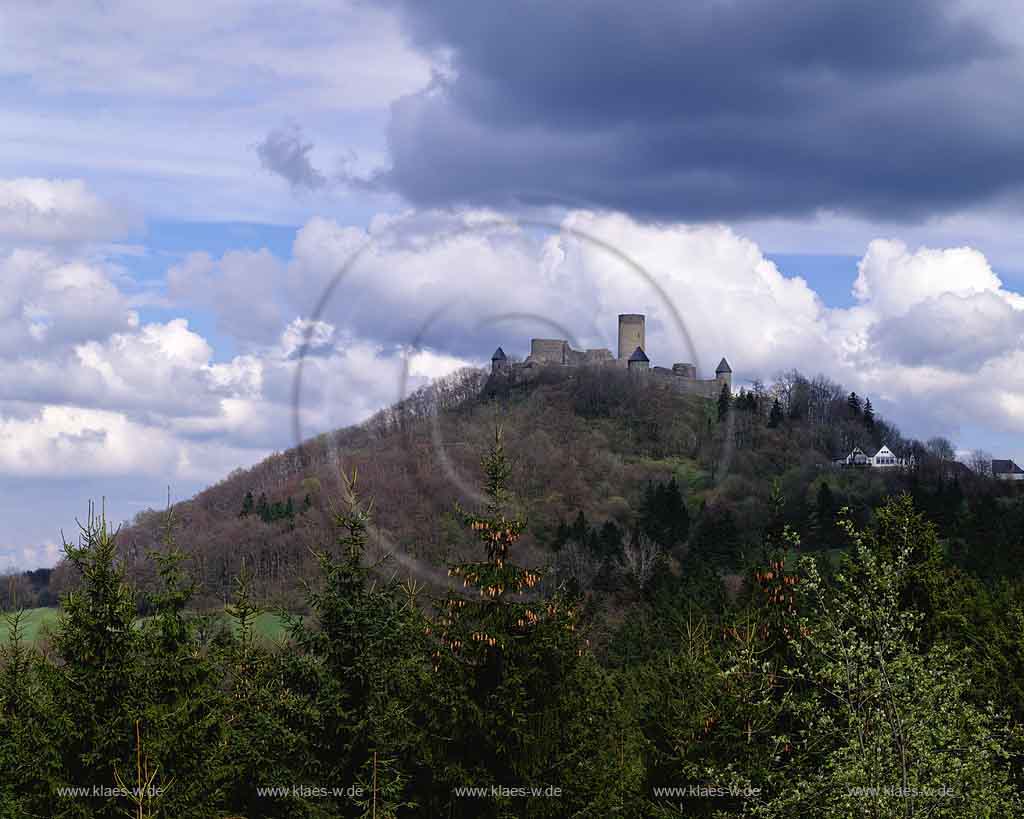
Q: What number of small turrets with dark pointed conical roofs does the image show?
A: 3